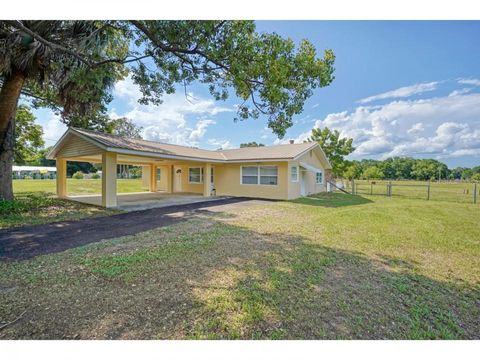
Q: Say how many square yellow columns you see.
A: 5